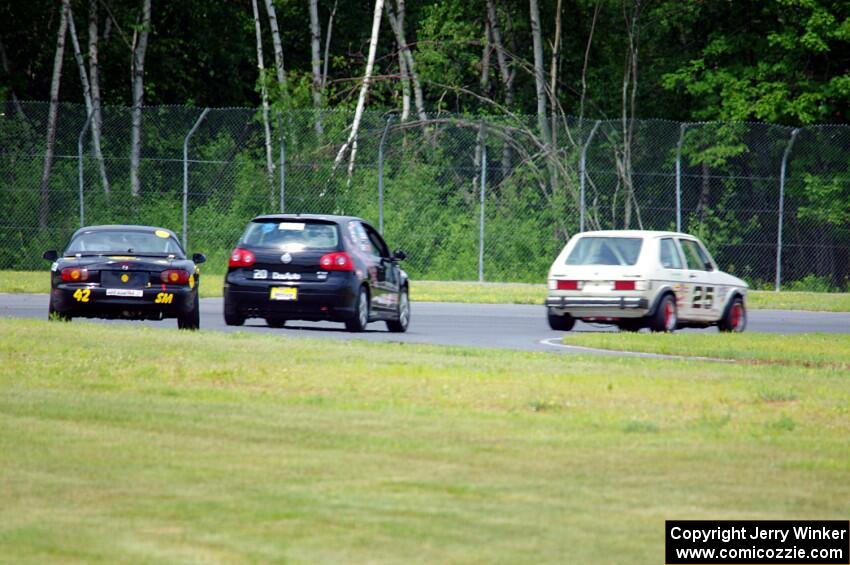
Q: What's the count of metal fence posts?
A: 8